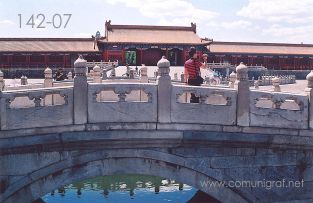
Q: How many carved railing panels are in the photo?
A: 4